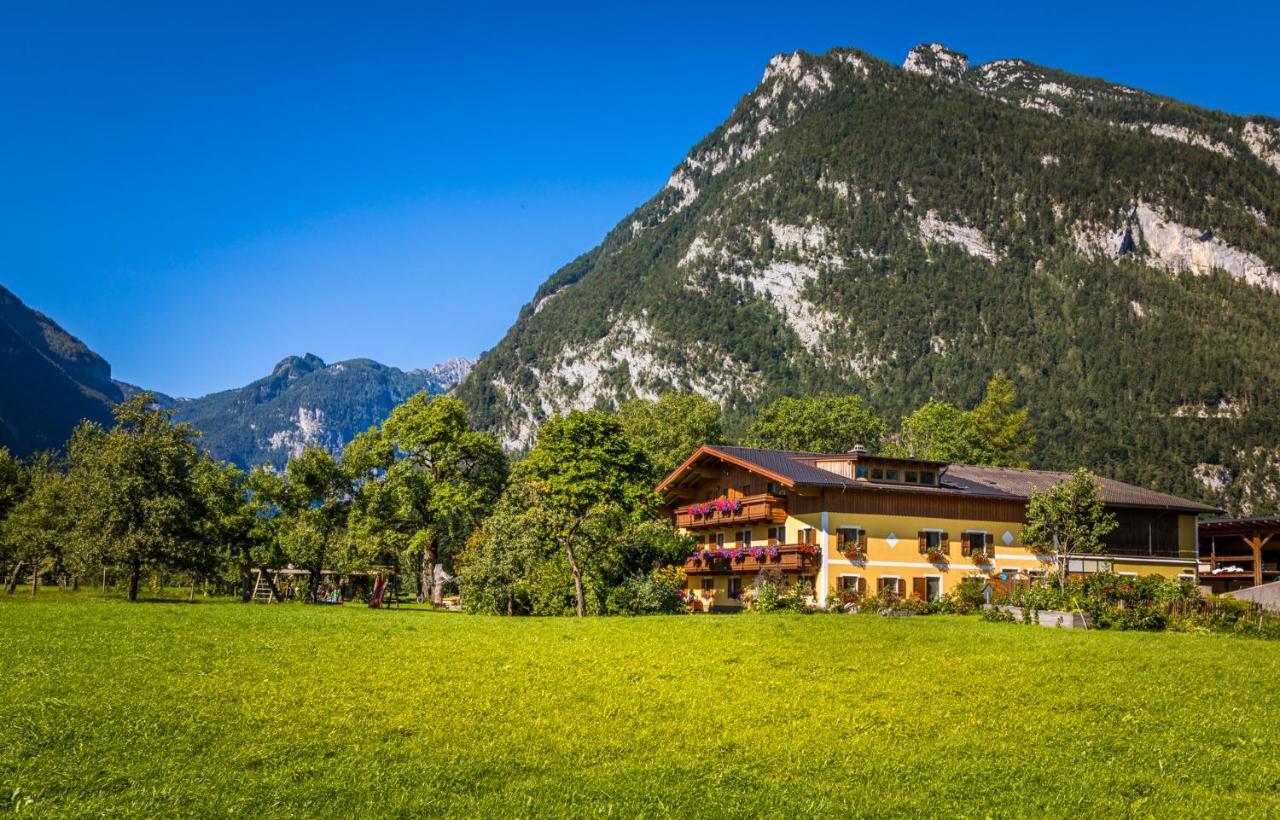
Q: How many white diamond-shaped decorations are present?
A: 2